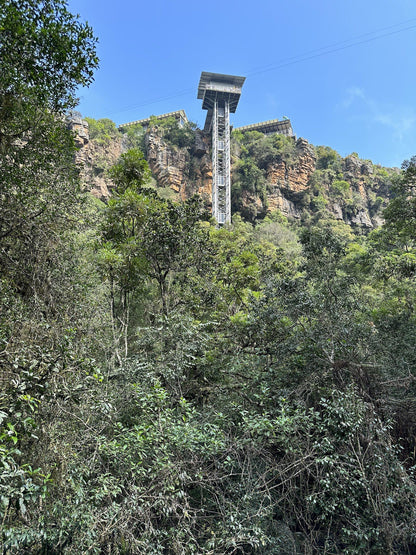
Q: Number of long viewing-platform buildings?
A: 2